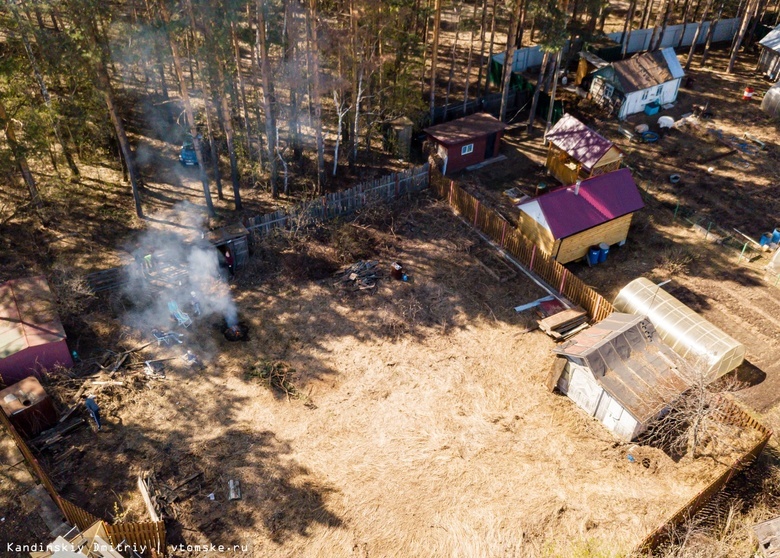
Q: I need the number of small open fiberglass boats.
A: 0